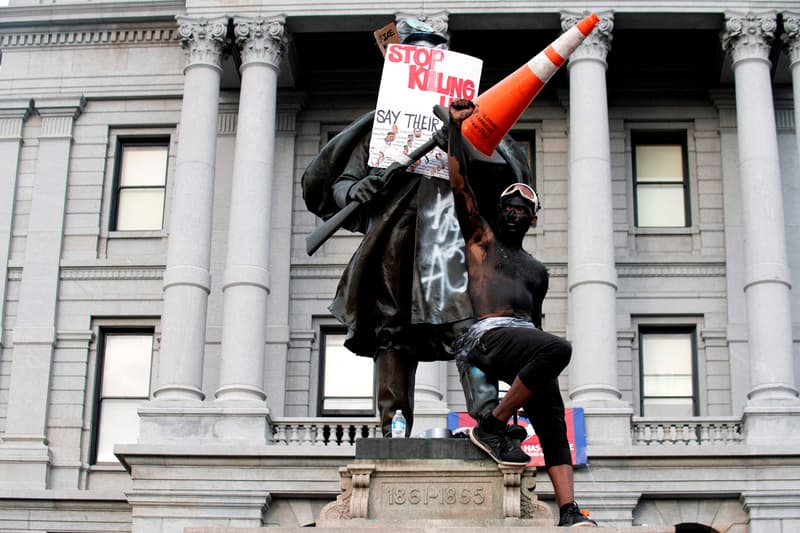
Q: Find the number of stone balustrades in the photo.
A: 2